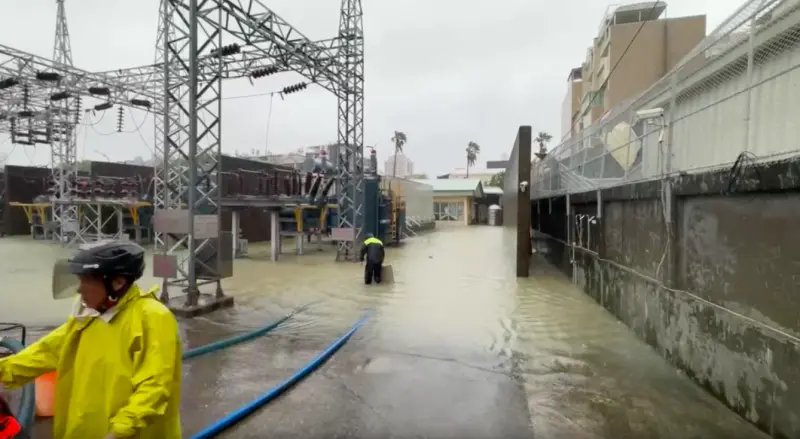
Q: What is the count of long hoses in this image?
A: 2